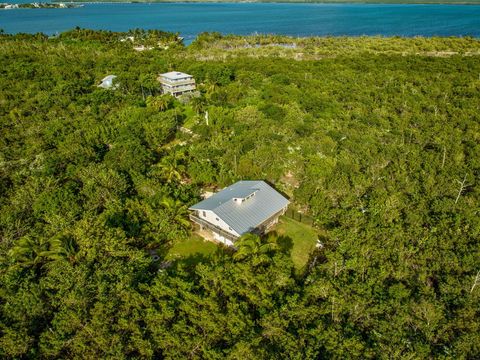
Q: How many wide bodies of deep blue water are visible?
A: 1